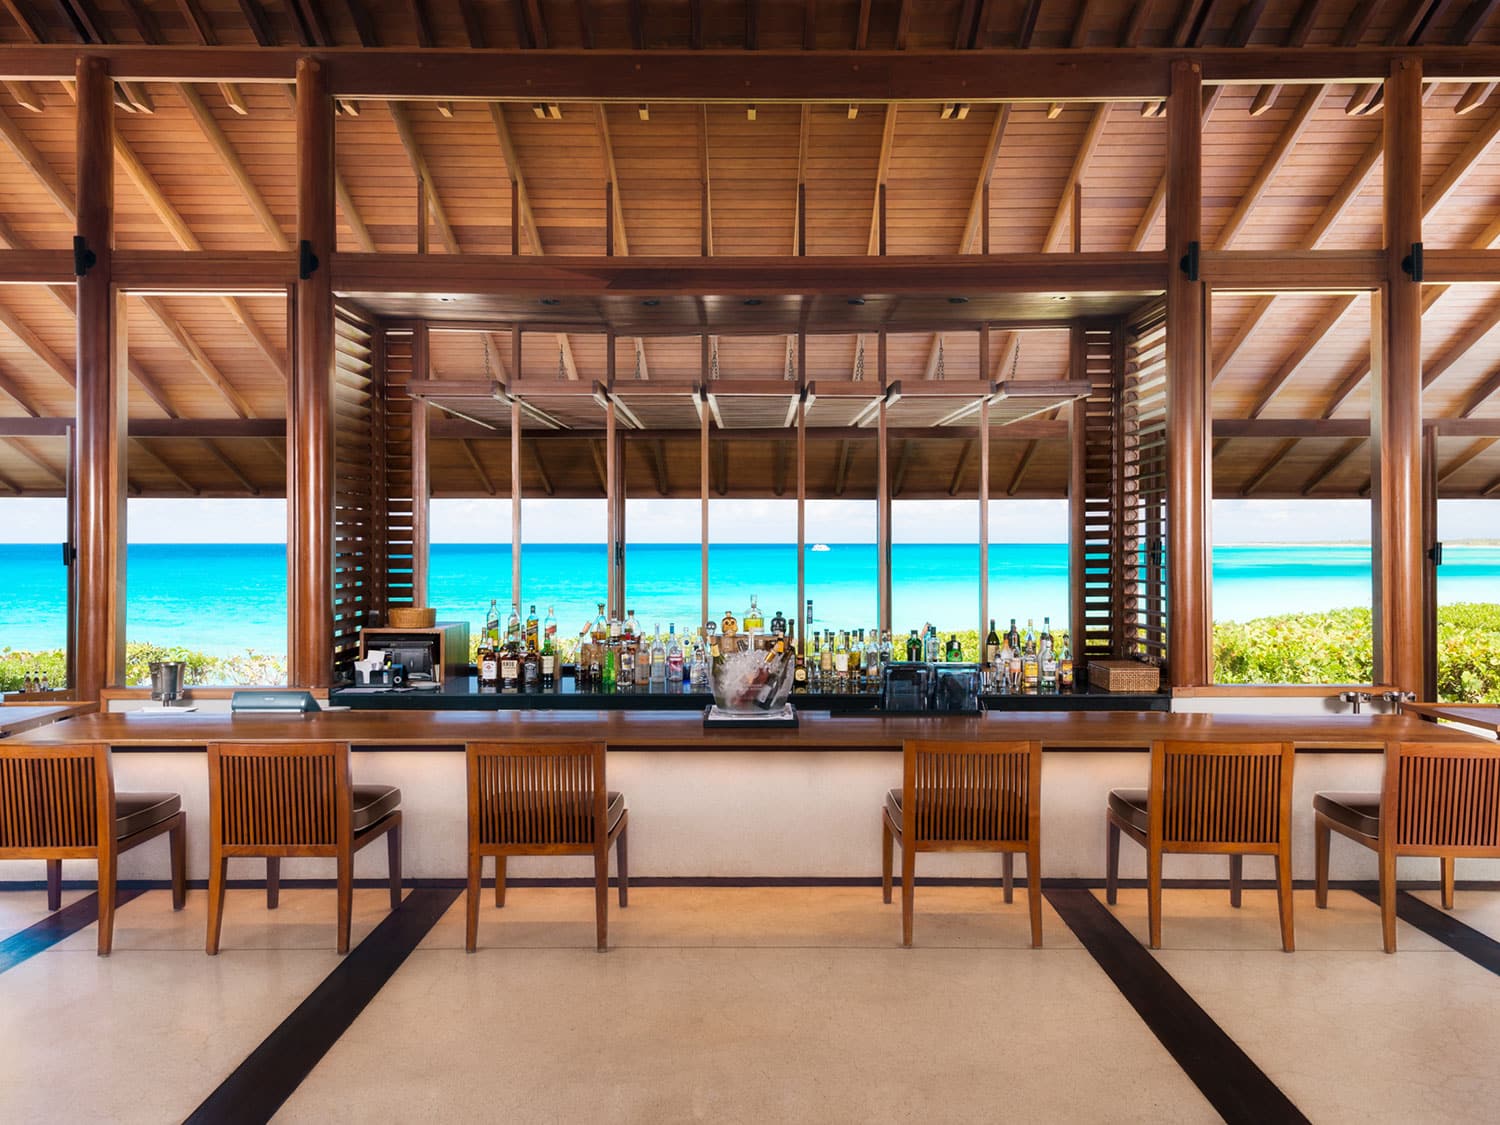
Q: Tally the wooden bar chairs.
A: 6